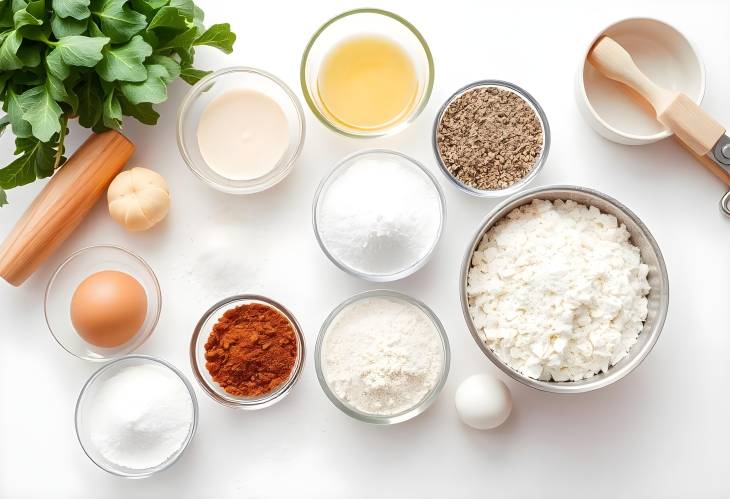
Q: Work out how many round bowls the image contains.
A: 10